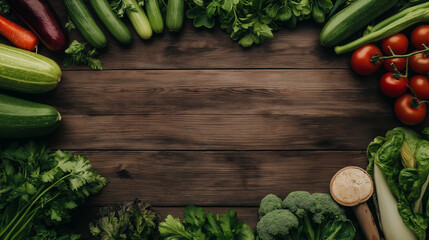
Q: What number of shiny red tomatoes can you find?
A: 8